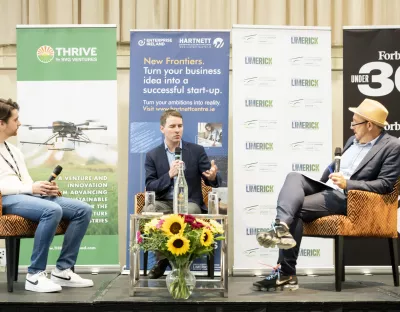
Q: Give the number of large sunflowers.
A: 3